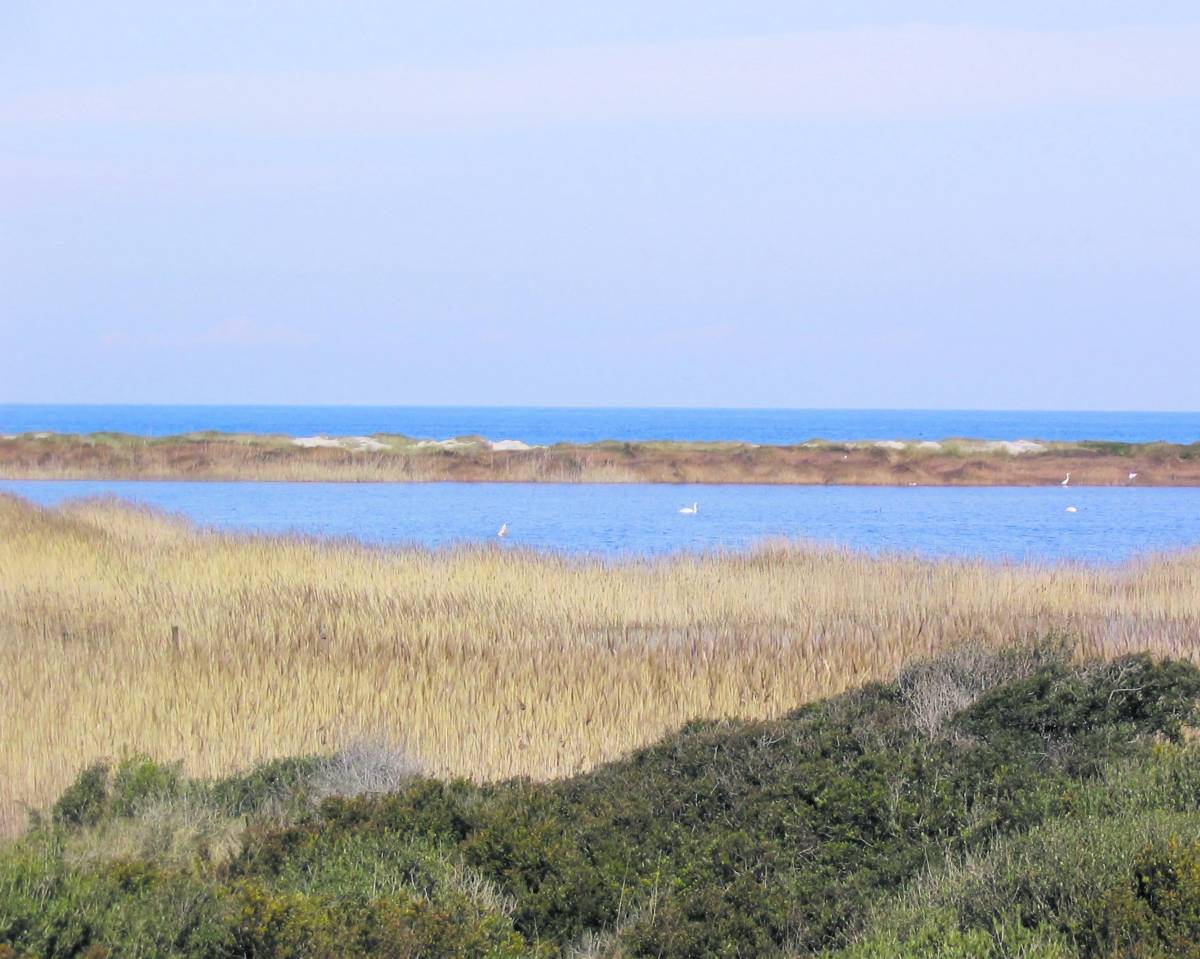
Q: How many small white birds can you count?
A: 5